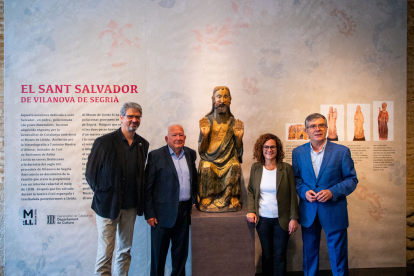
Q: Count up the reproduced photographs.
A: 4